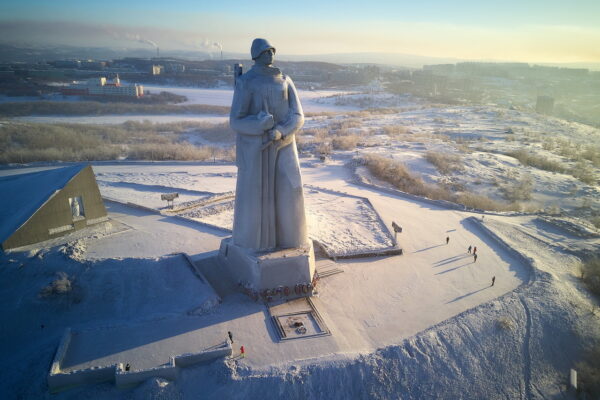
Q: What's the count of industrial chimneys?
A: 2